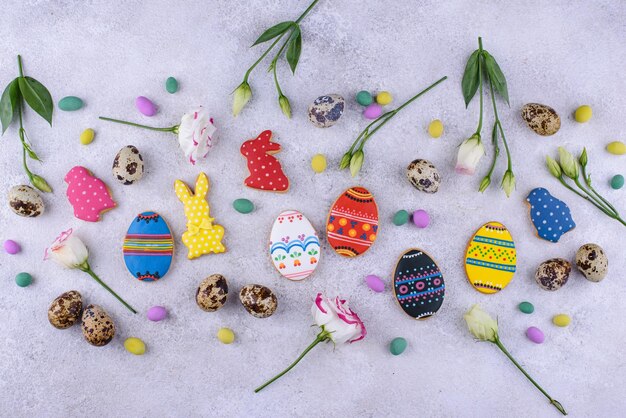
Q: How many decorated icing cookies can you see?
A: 9